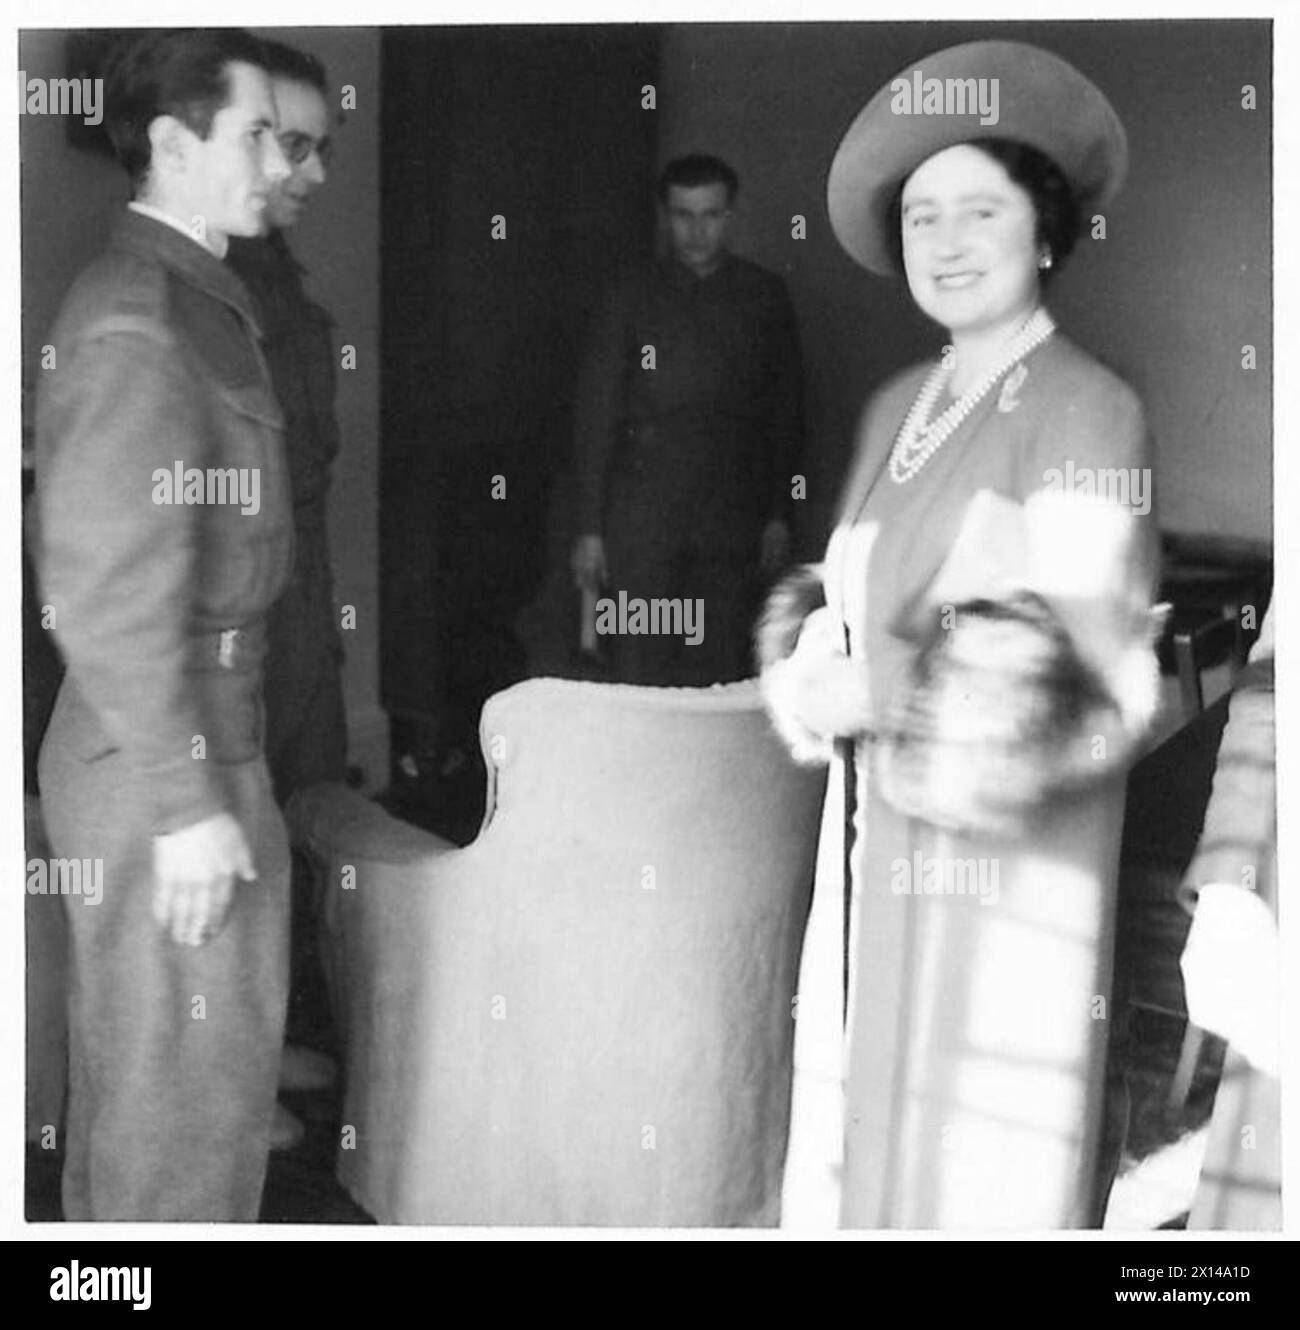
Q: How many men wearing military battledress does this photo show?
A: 3